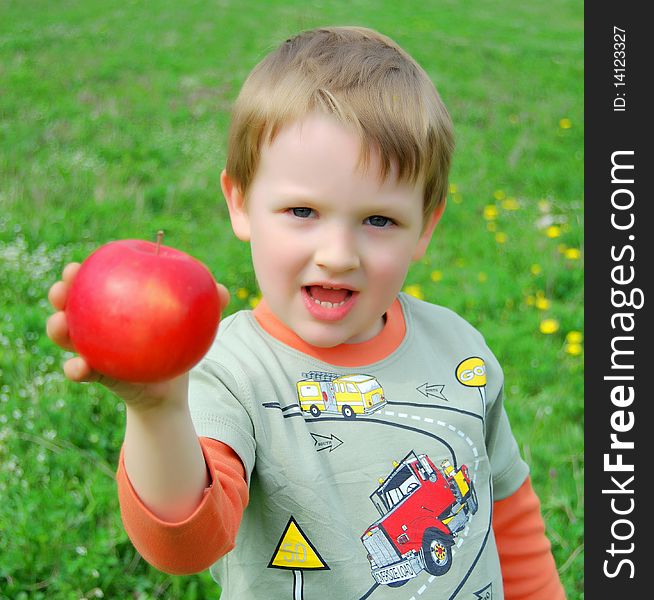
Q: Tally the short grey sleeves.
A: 2